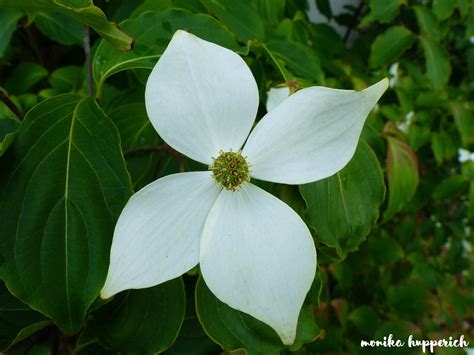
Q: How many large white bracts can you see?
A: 4